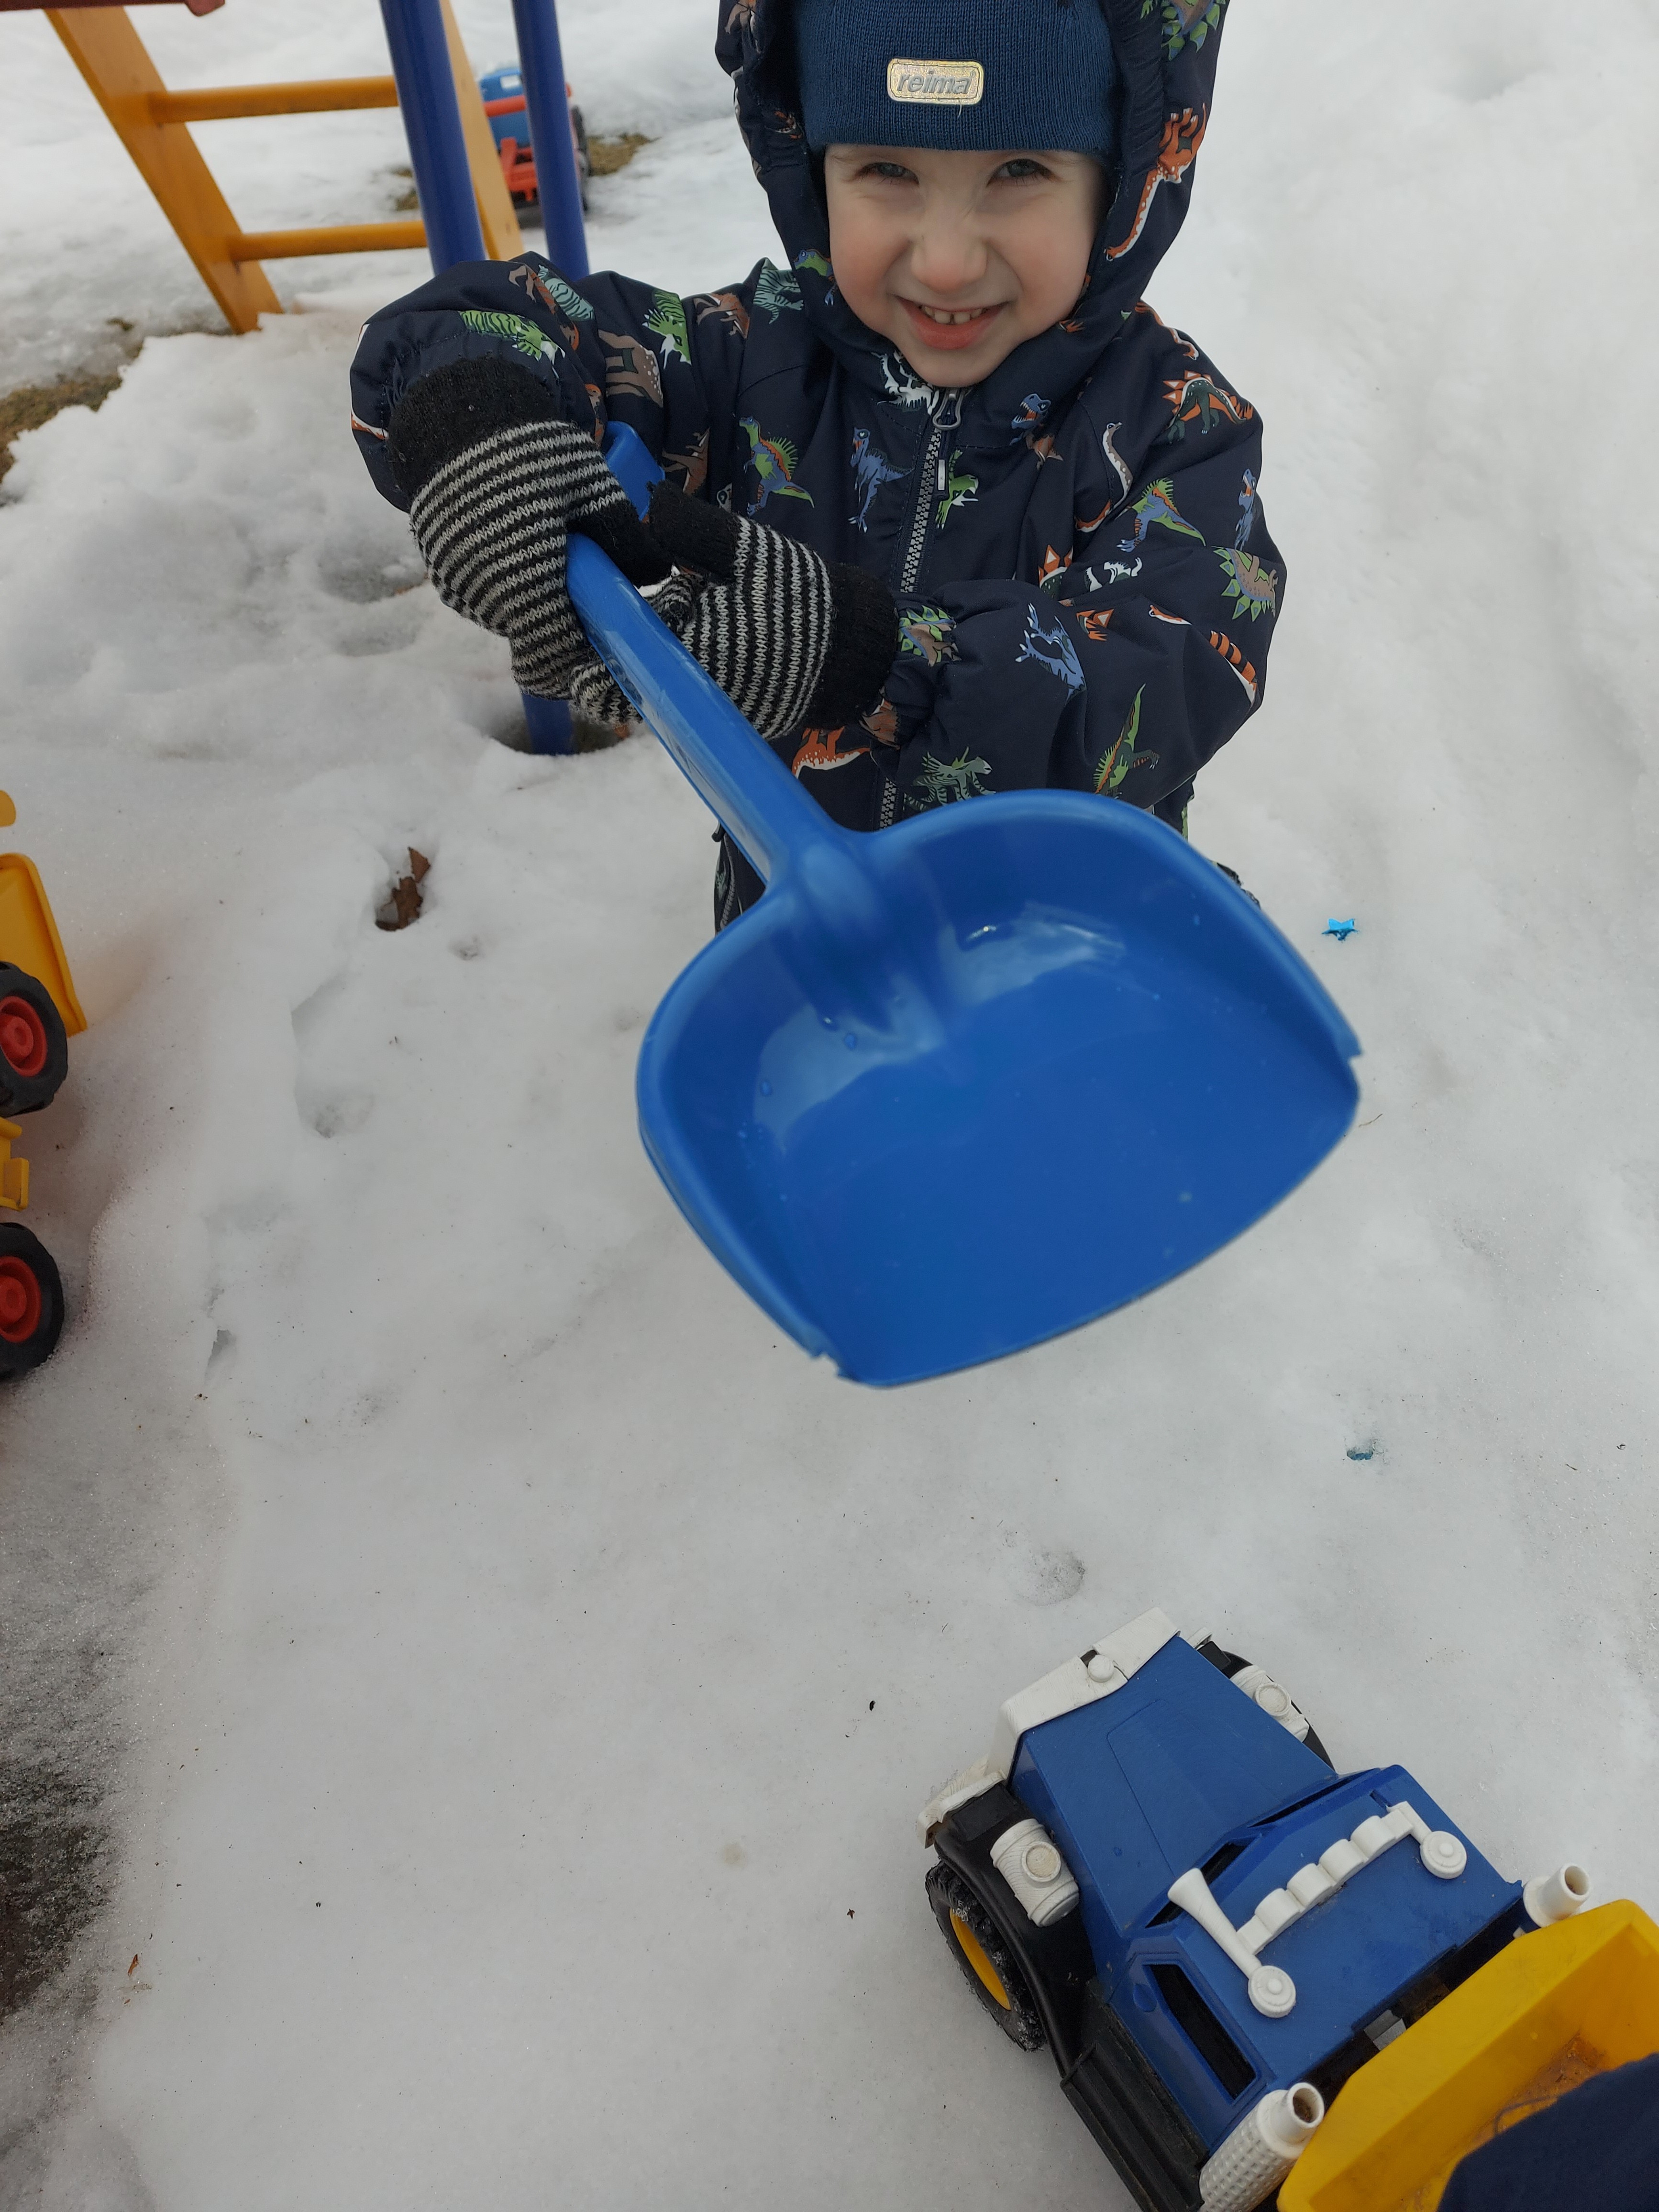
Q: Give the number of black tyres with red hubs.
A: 2